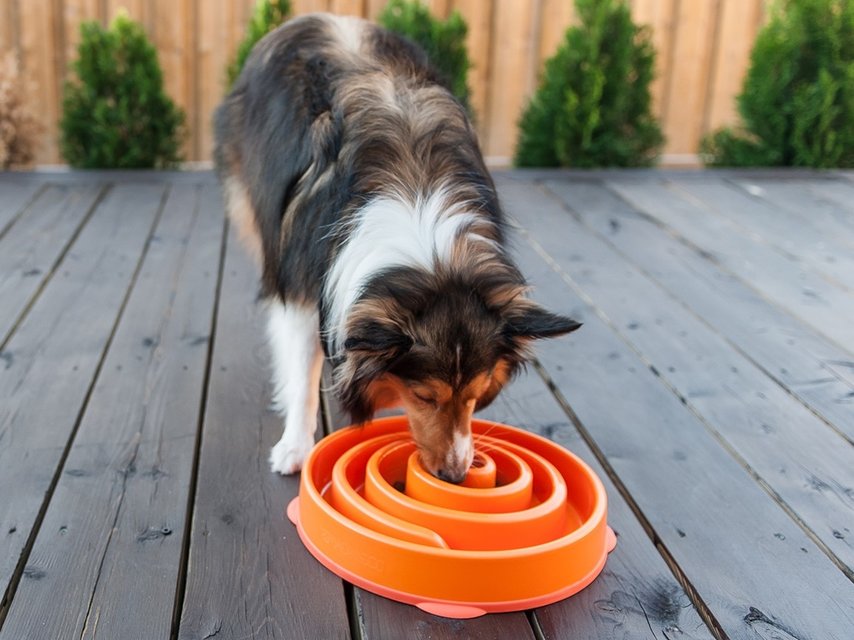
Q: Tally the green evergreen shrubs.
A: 5